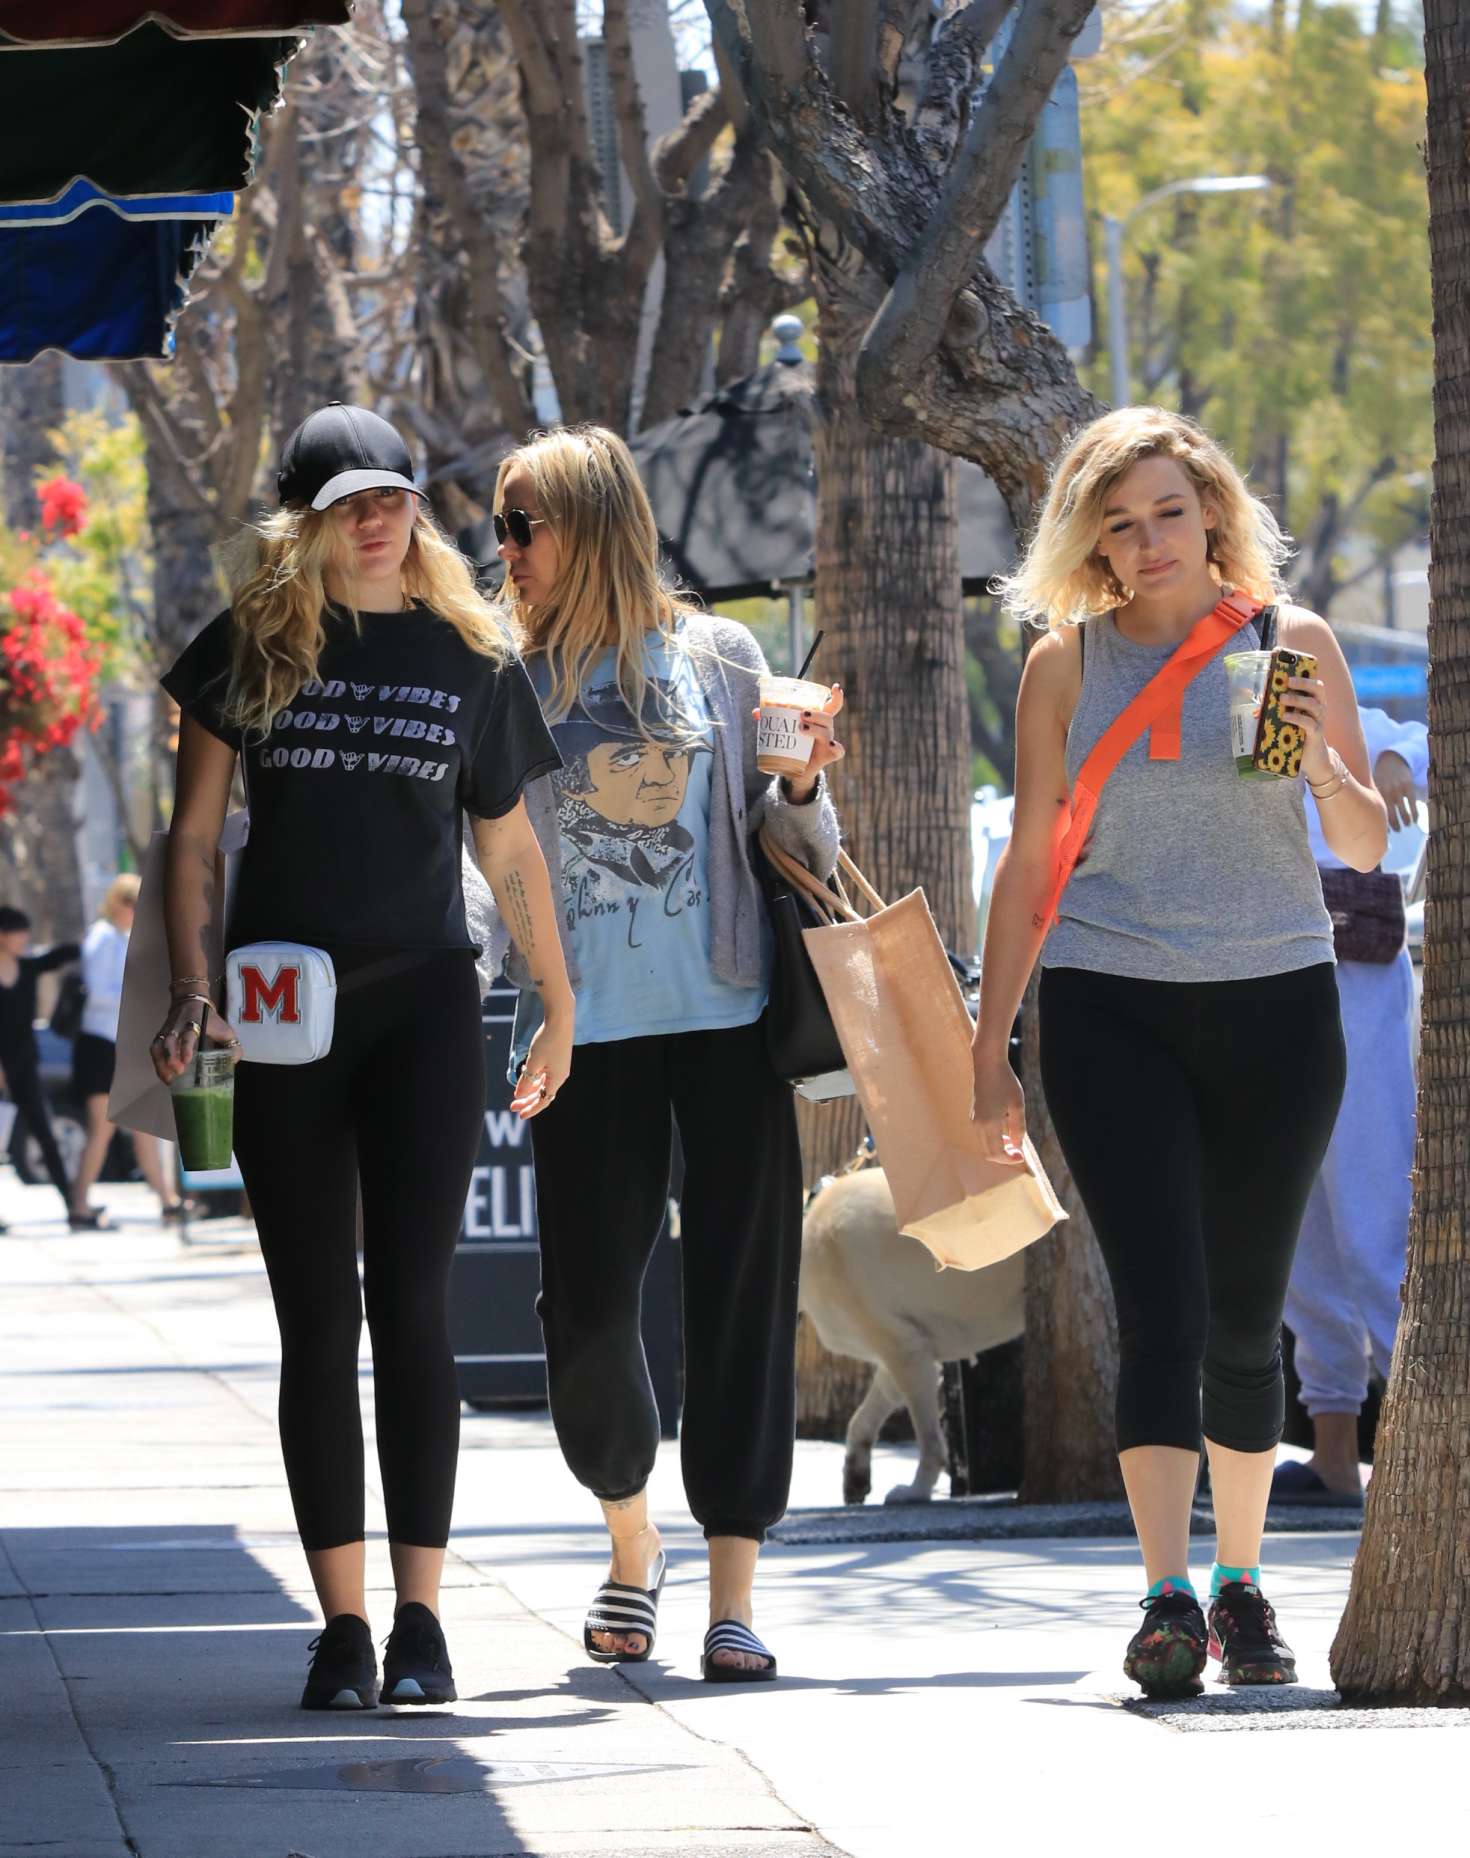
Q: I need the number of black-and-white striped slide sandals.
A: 2